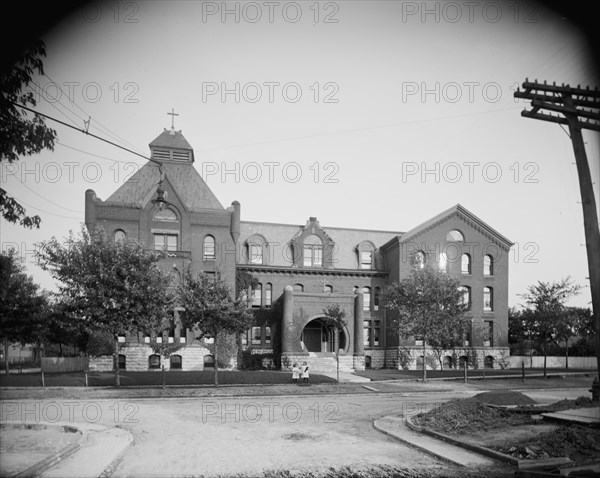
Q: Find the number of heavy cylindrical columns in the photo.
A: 2